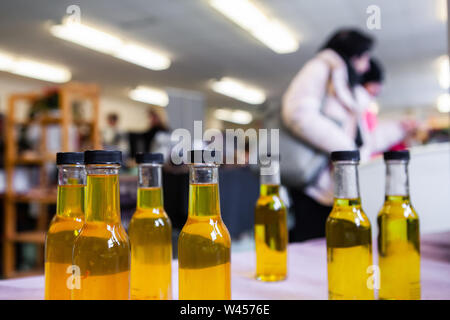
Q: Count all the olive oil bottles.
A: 7